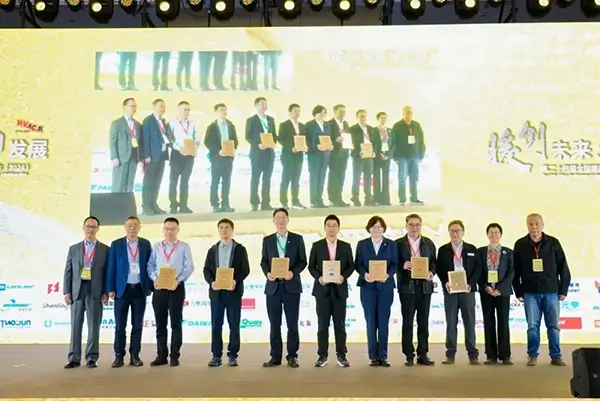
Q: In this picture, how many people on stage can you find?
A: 11